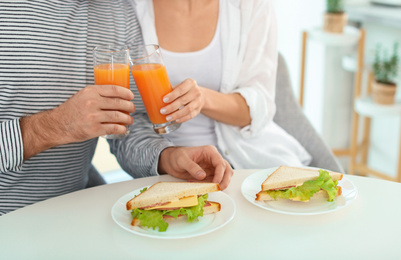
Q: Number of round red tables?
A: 0